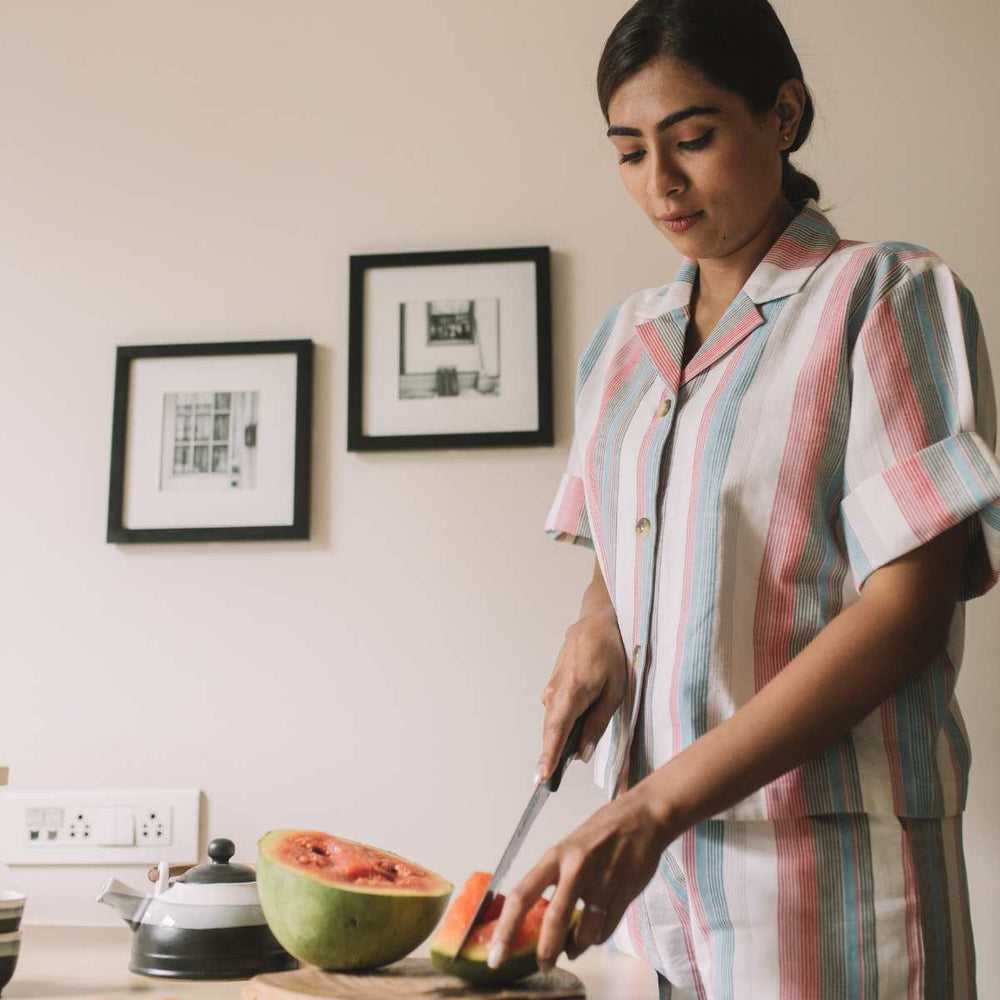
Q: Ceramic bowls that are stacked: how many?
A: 2